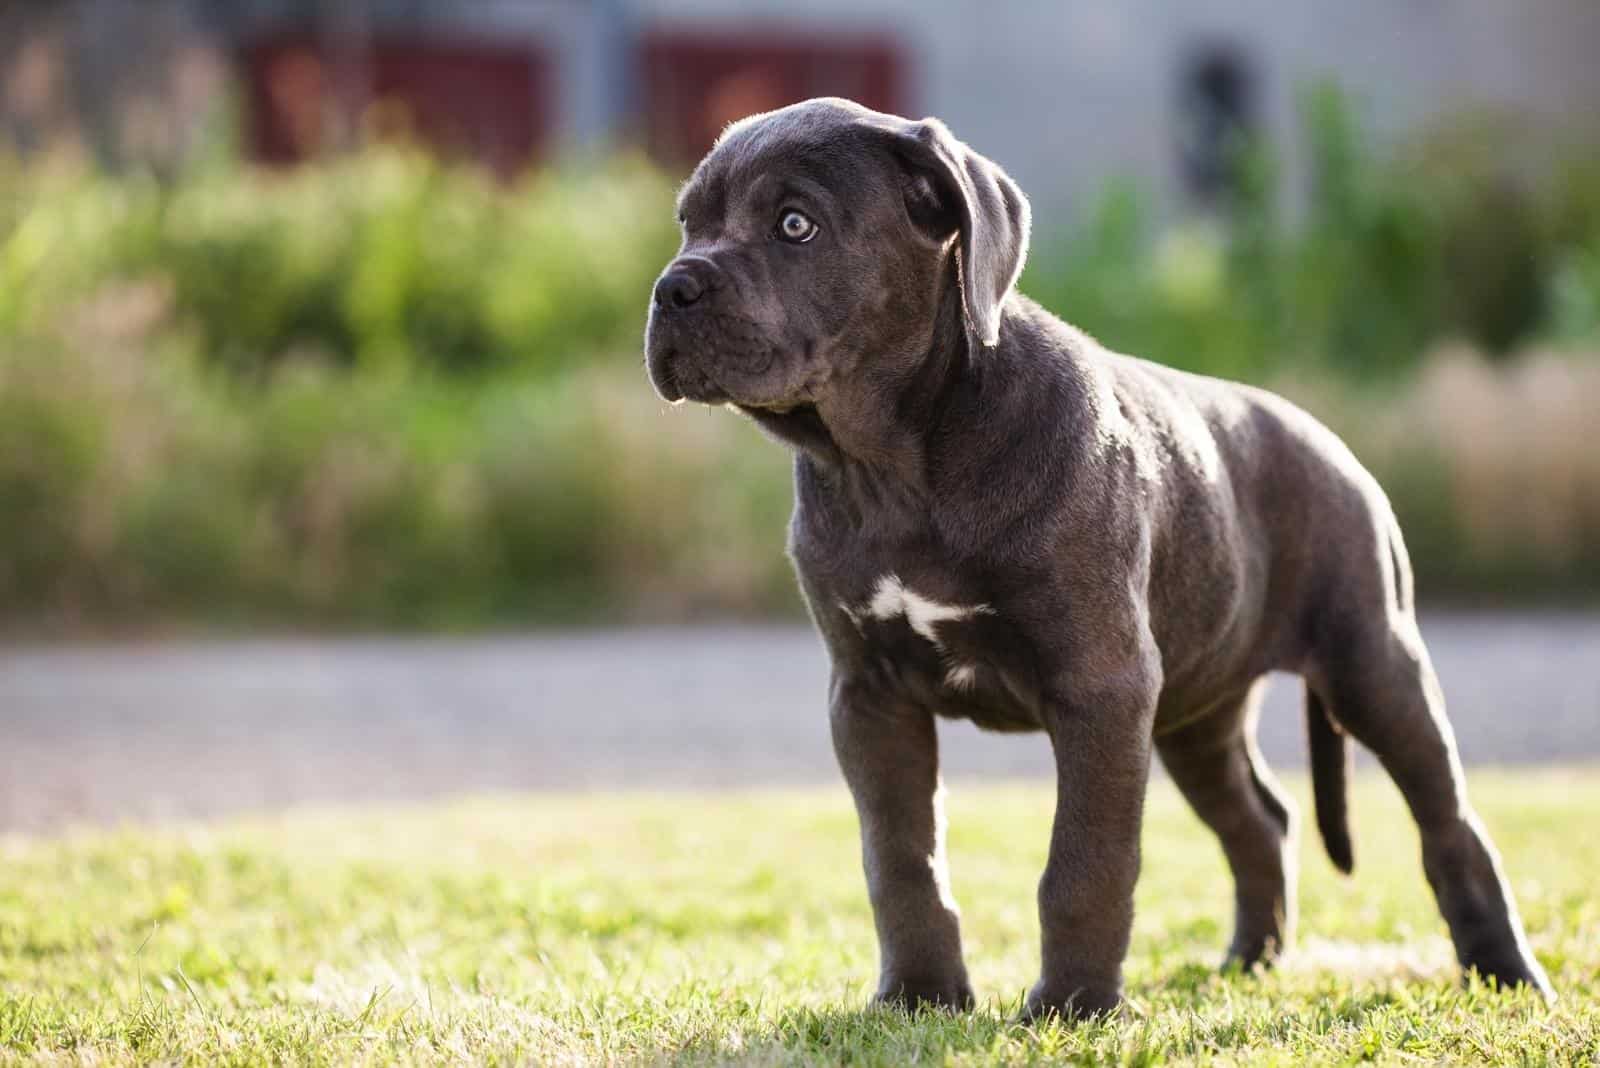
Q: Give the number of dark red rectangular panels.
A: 2